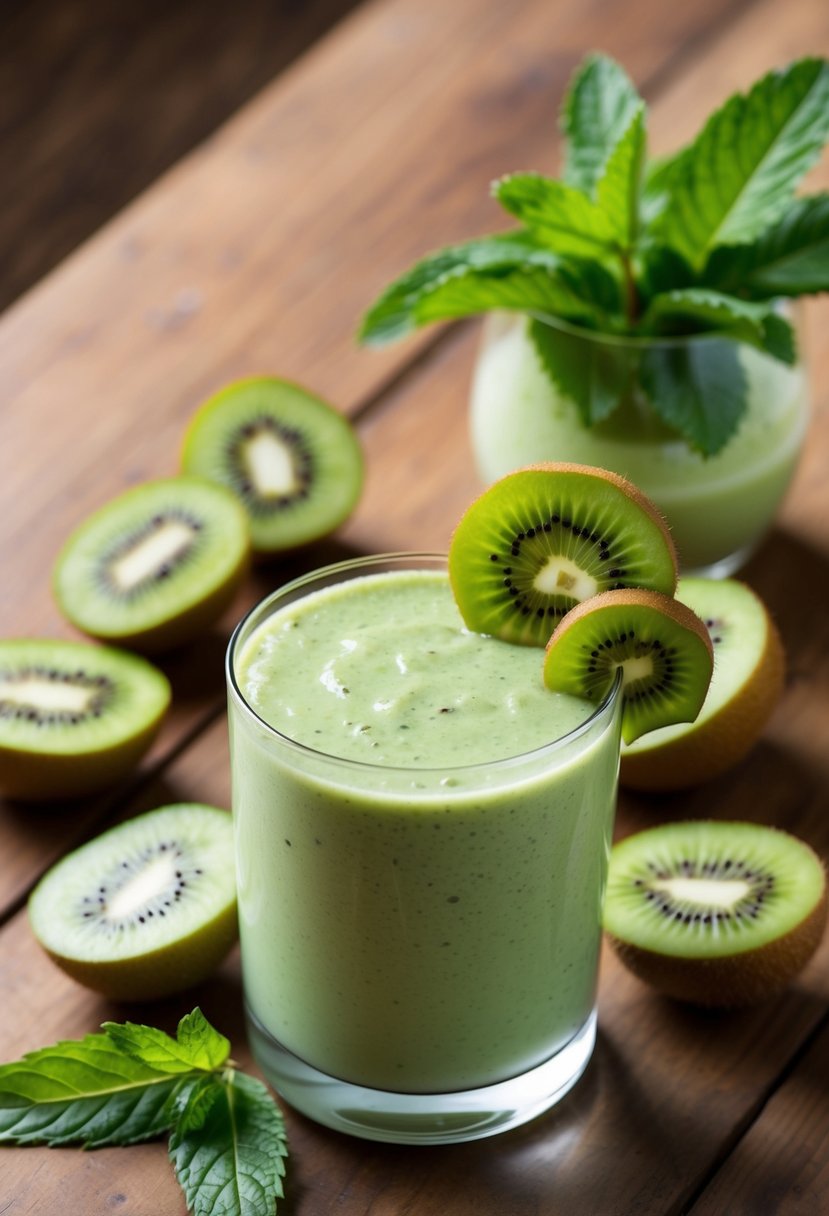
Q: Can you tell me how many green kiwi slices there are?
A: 8